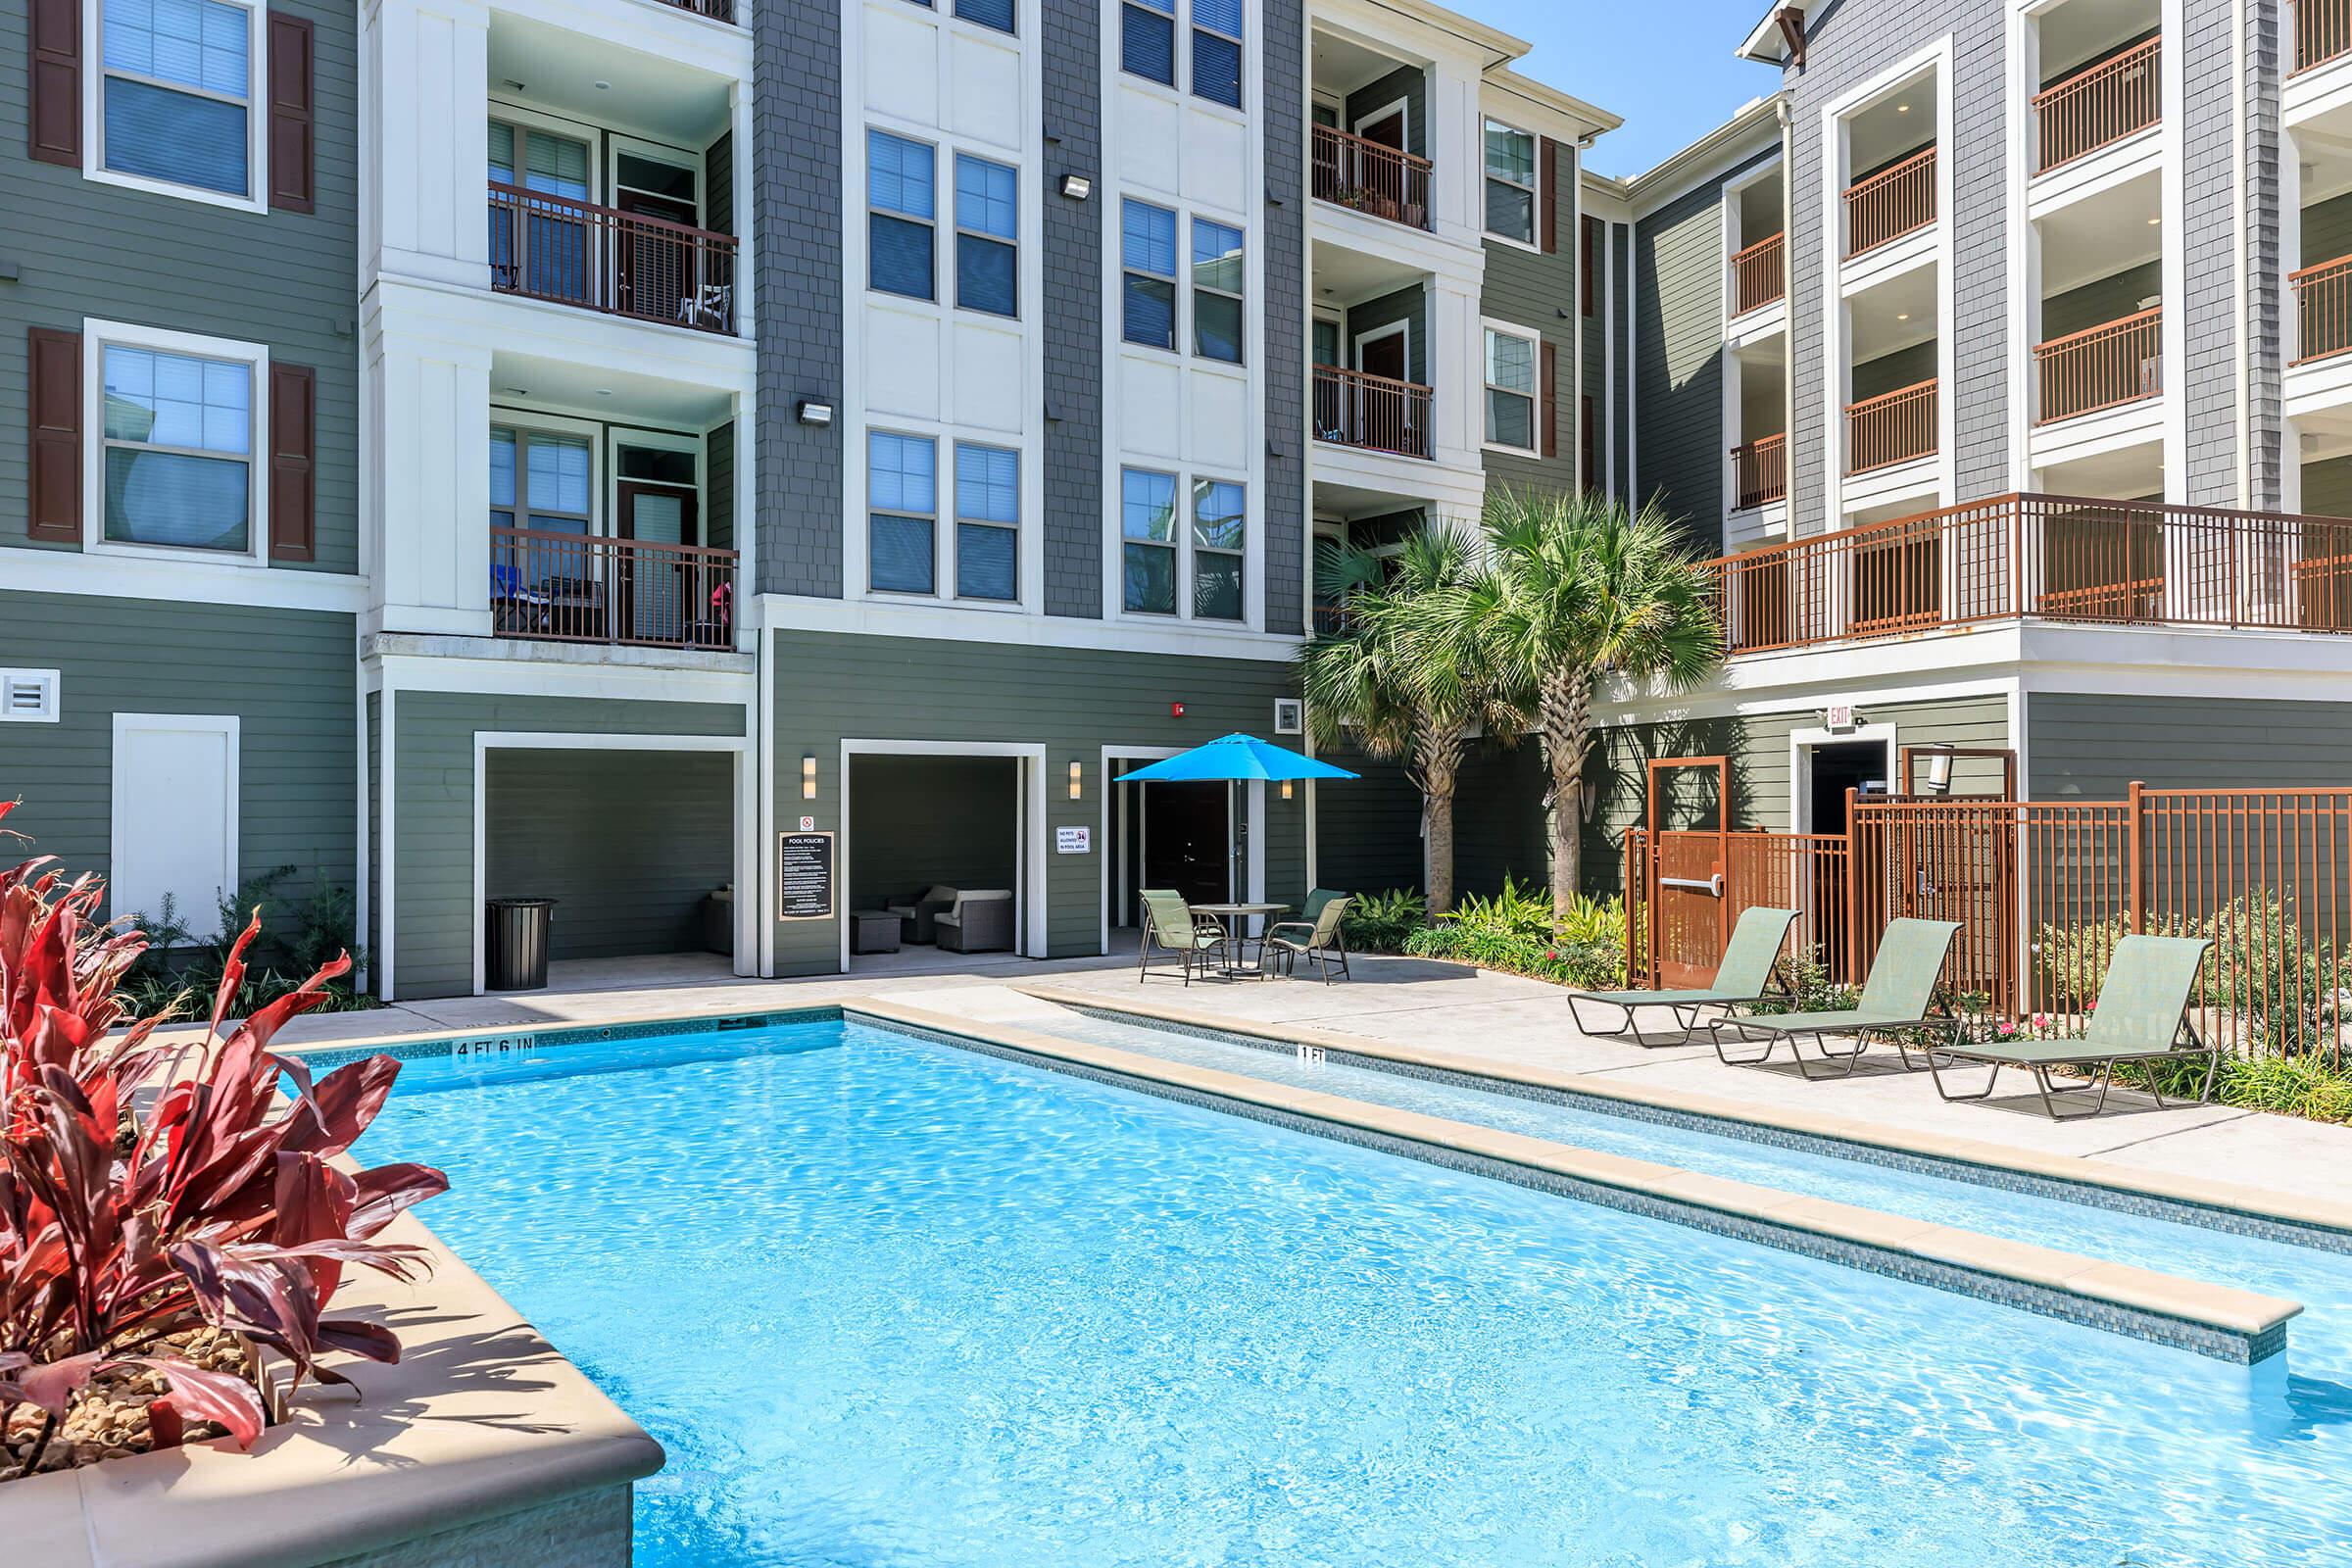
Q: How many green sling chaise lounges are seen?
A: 3